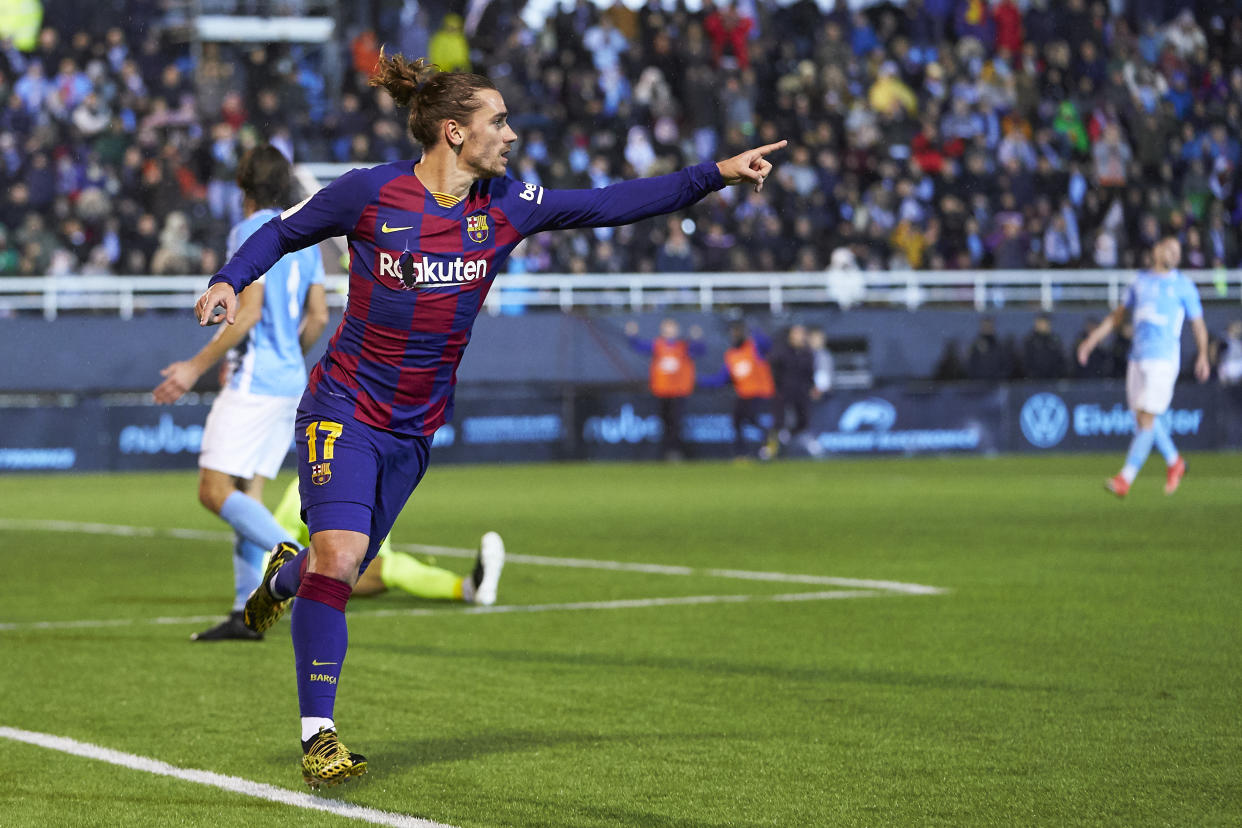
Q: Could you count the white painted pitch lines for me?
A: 3